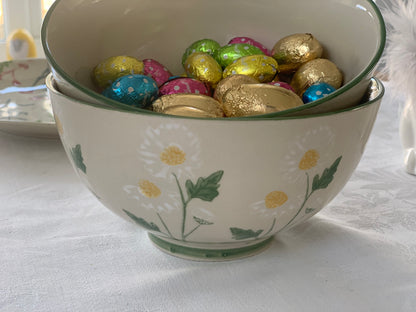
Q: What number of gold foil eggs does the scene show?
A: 5